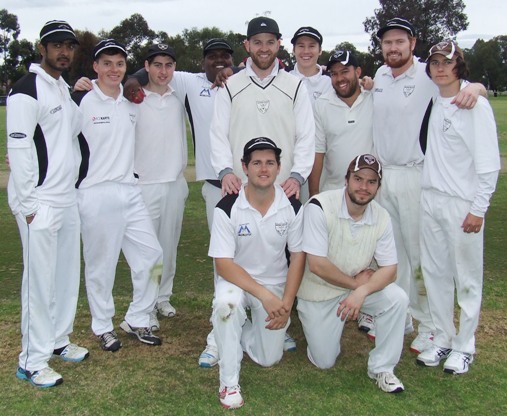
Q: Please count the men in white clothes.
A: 11